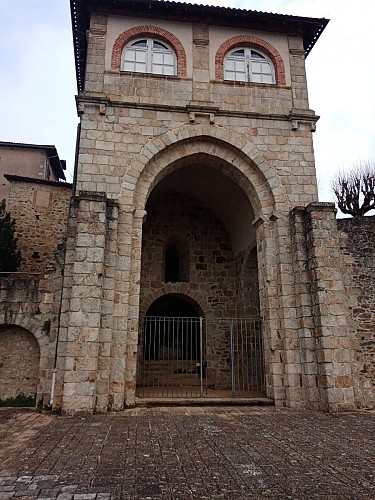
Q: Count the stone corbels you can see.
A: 6